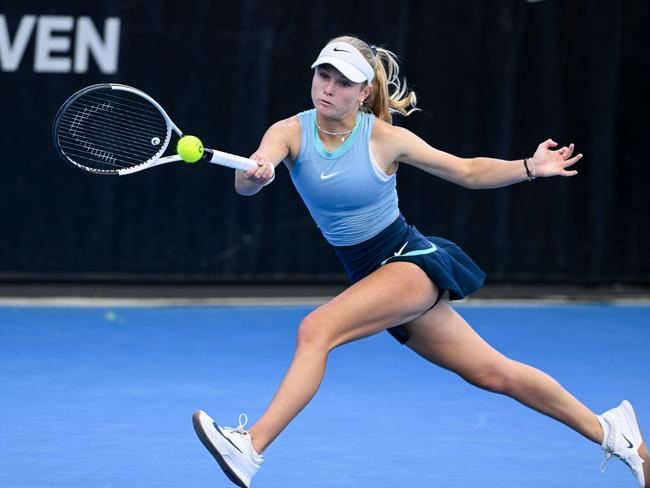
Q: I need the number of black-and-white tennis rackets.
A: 1